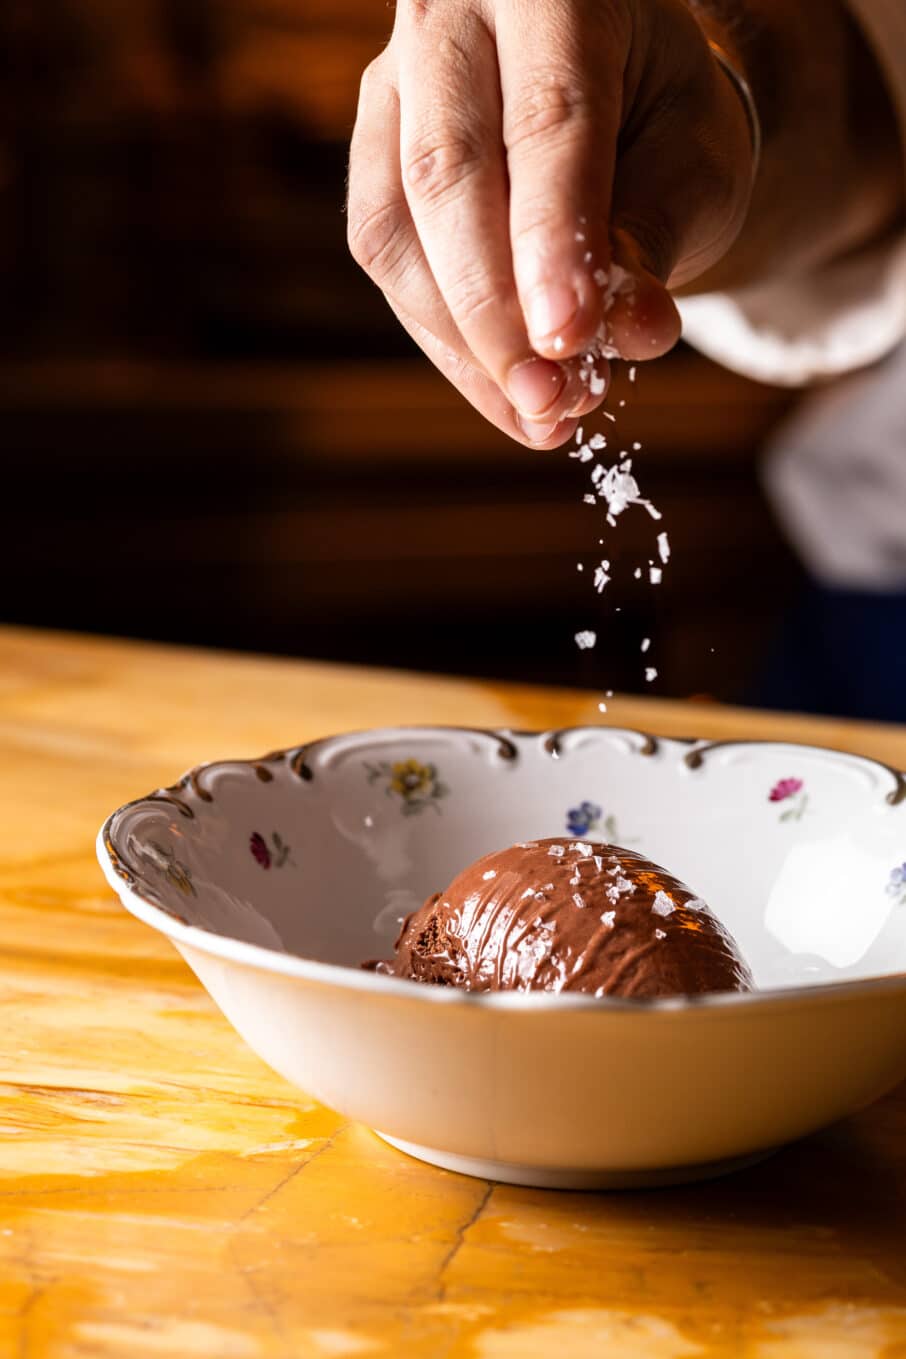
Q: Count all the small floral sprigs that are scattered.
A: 6